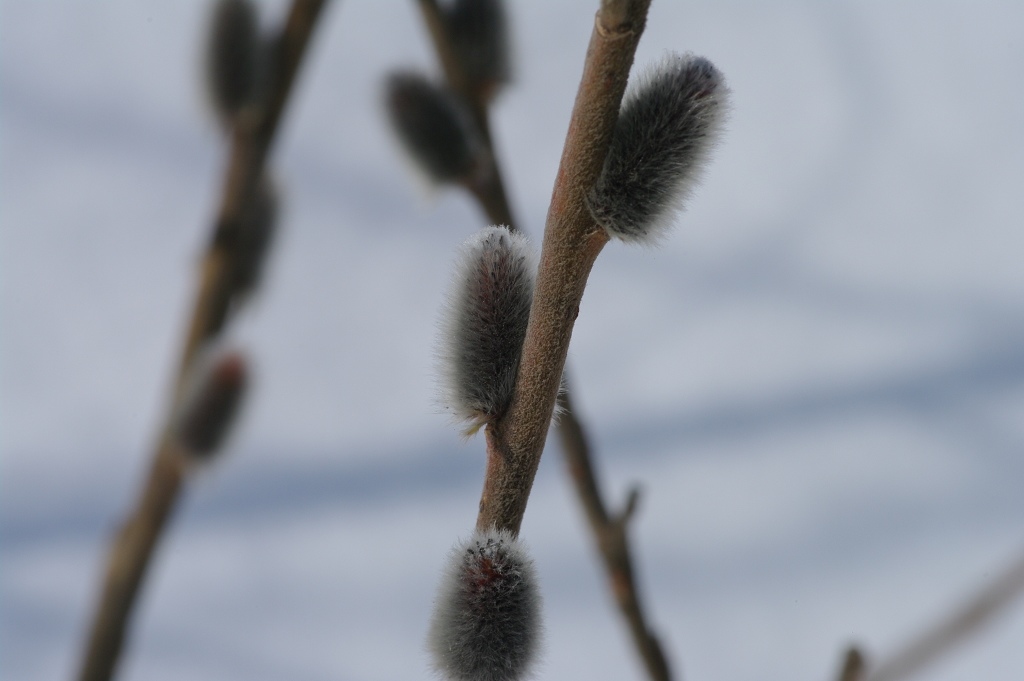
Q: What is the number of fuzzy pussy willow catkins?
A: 8